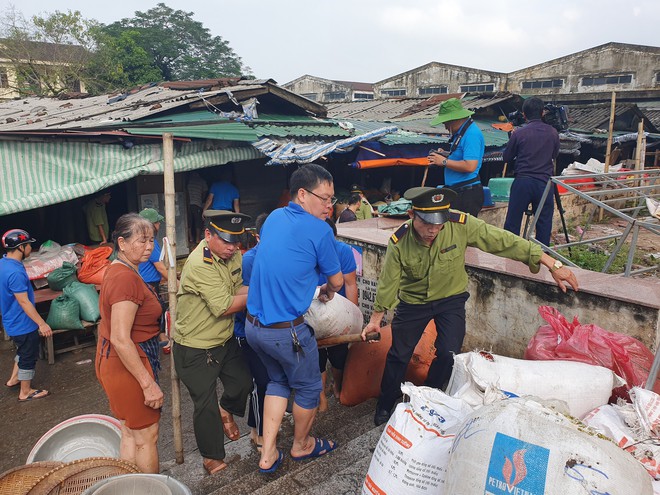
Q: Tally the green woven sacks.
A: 3